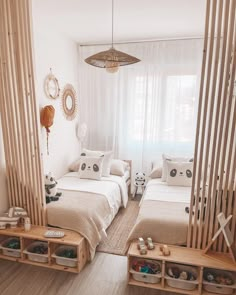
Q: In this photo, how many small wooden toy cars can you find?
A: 3